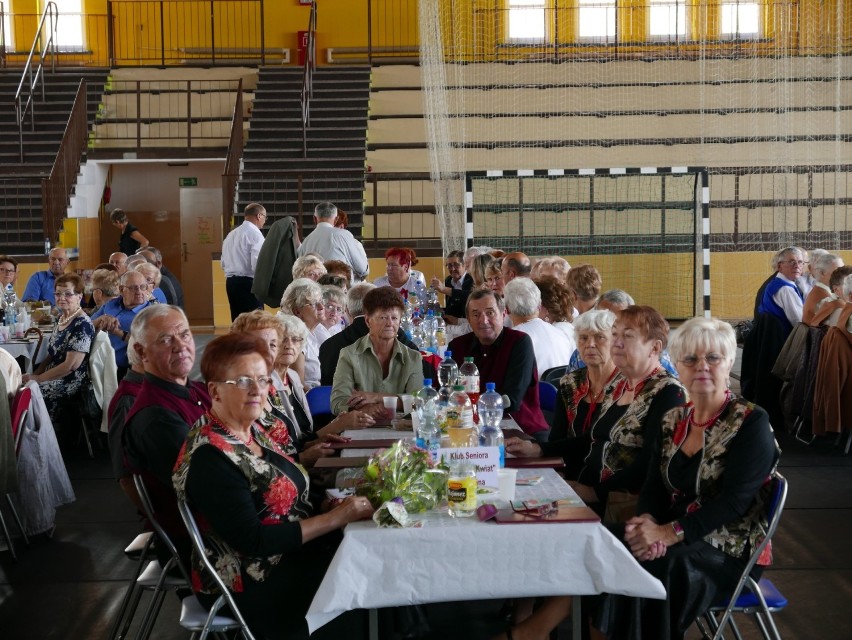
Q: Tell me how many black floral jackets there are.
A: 5